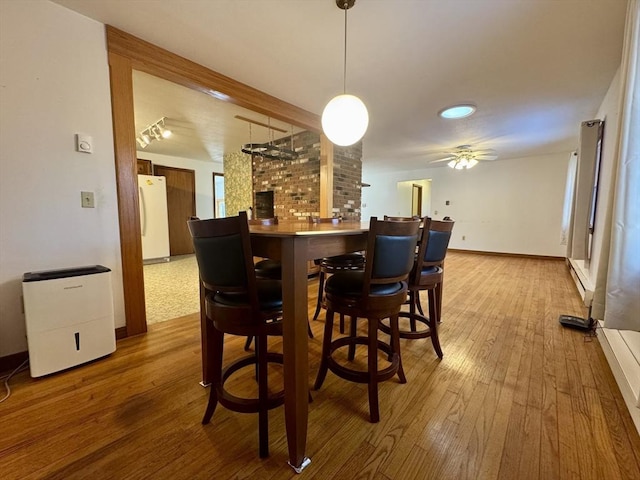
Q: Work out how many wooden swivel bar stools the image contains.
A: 6